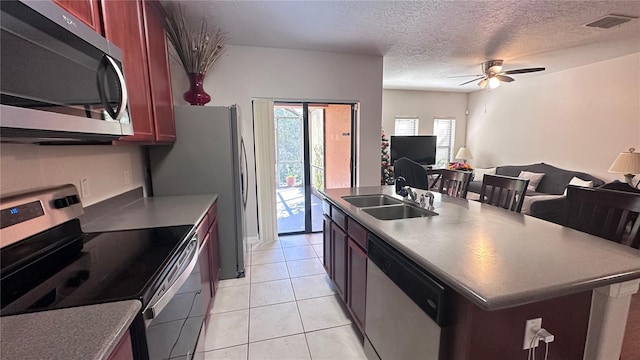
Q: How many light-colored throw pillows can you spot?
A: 3